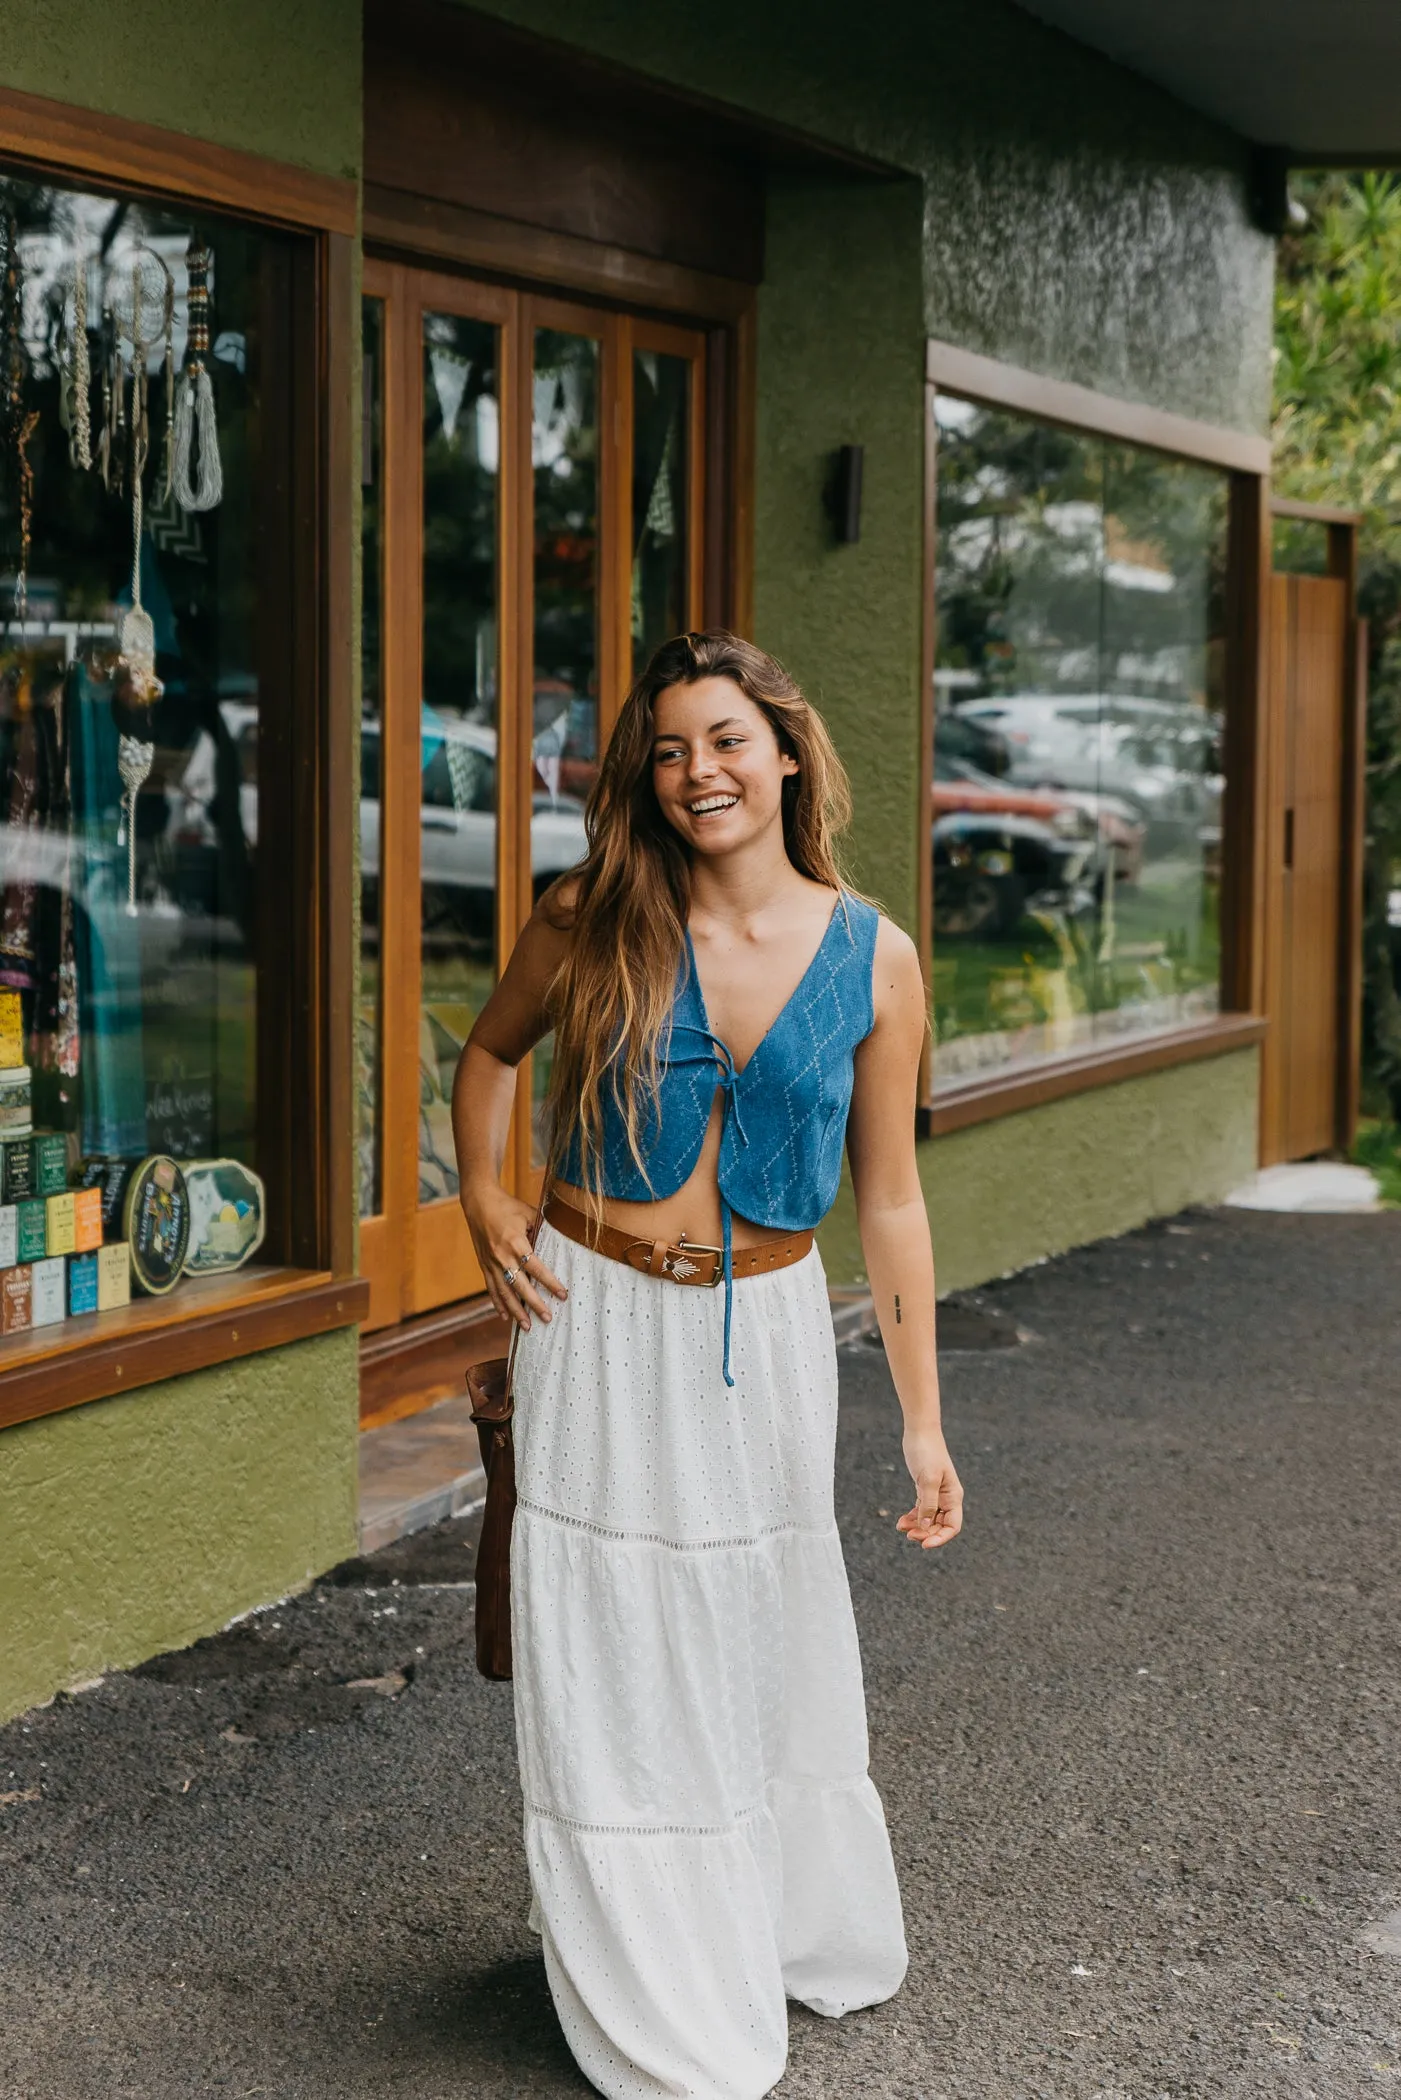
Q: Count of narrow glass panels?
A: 4